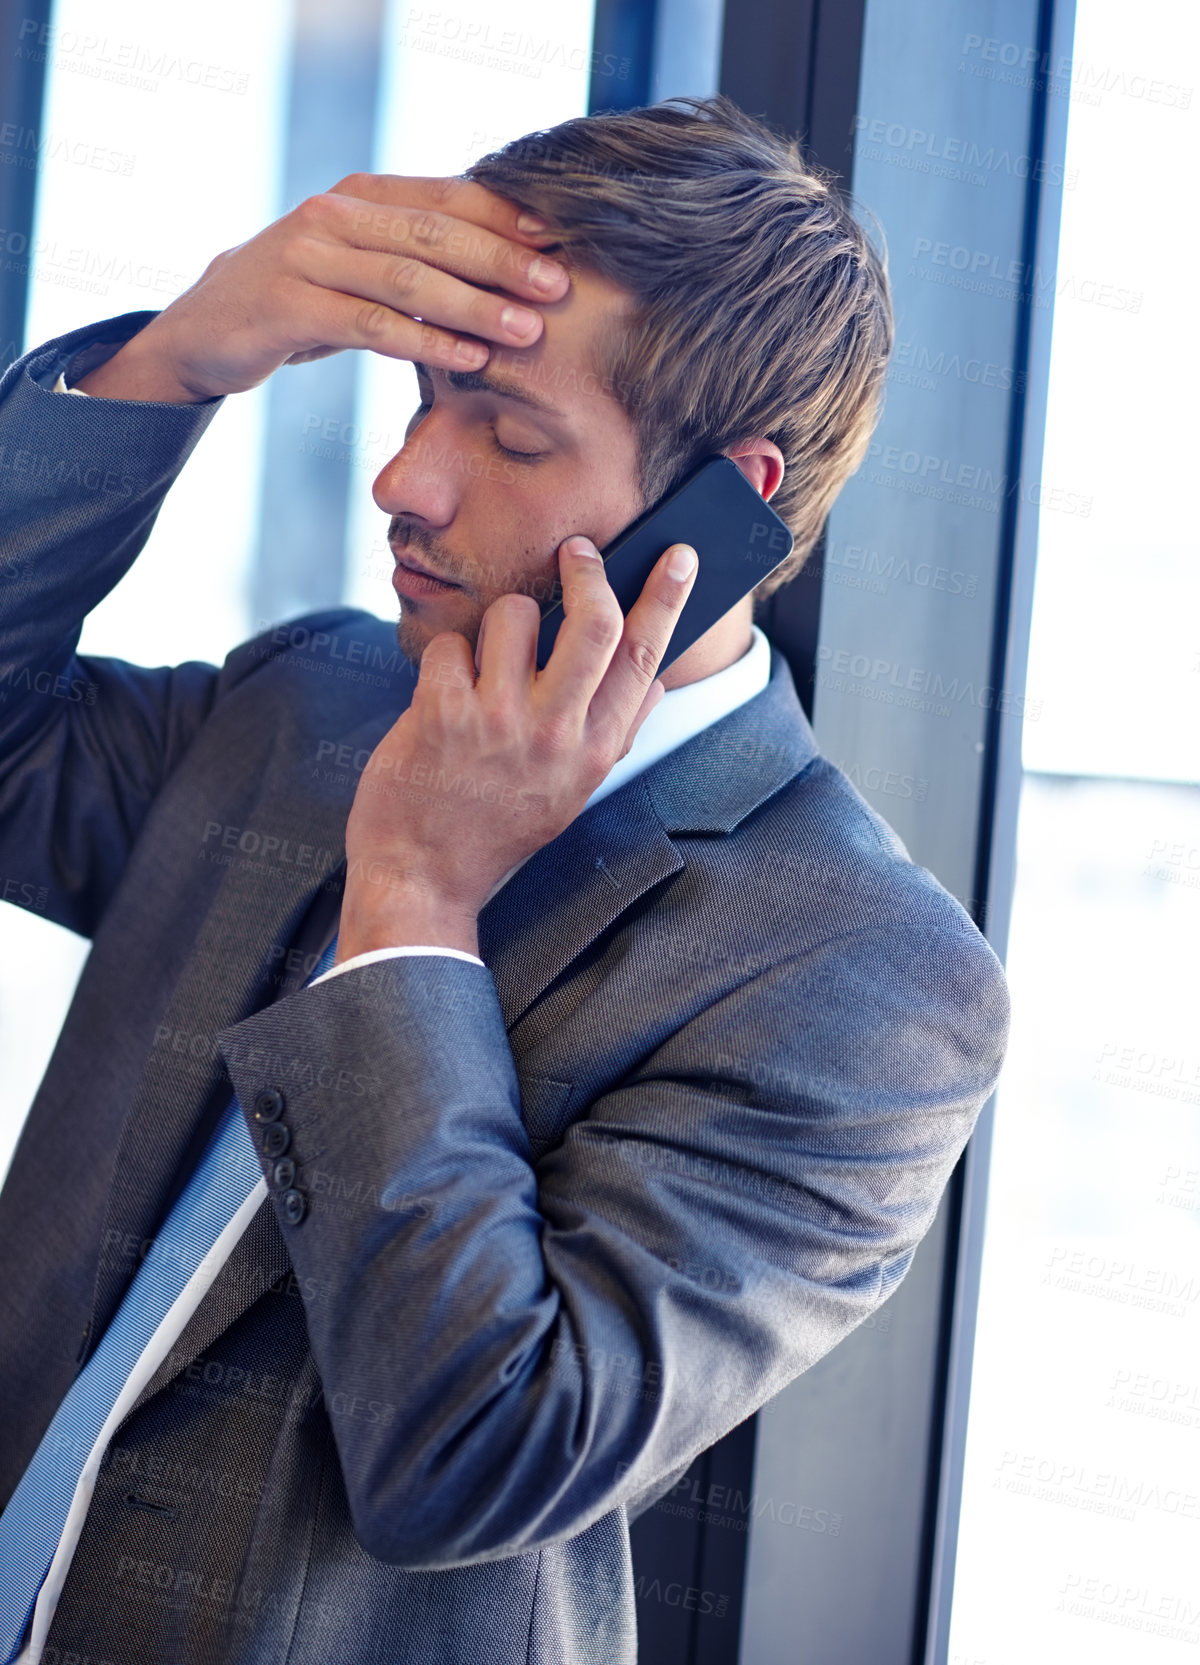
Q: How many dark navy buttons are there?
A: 4